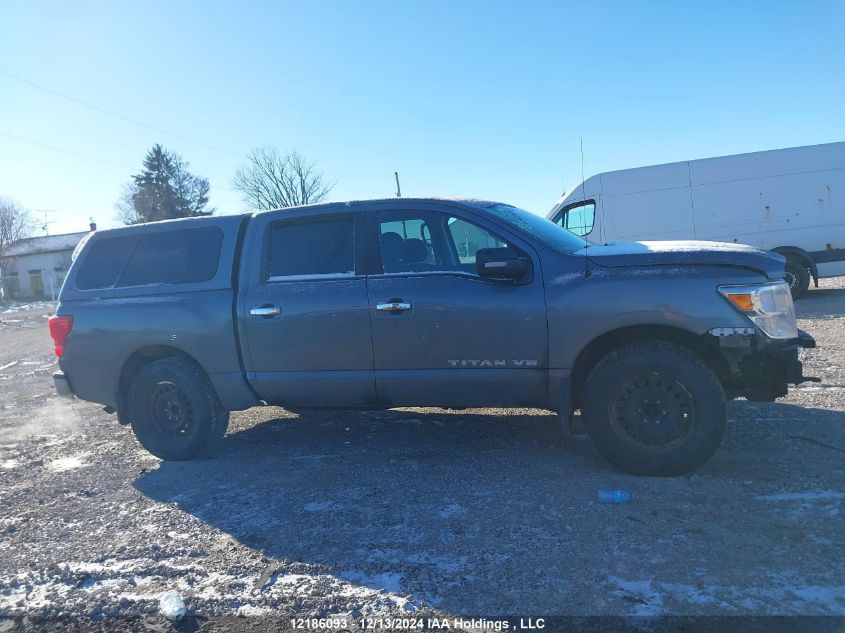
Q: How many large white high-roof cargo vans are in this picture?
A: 1